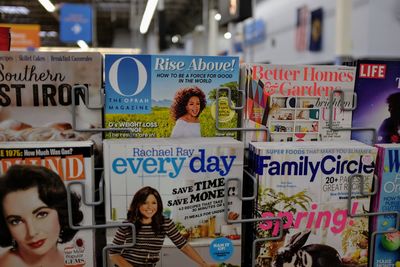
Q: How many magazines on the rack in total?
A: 8